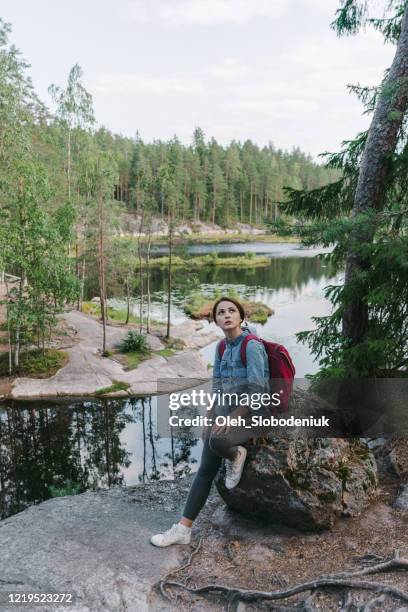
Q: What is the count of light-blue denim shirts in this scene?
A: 1